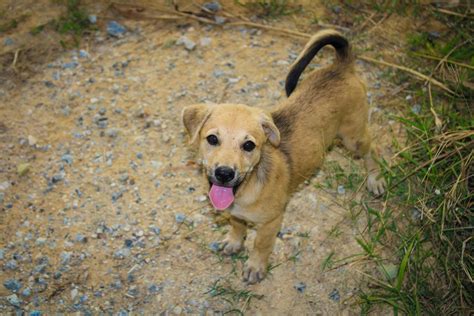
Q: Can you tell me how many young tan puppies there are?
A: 1